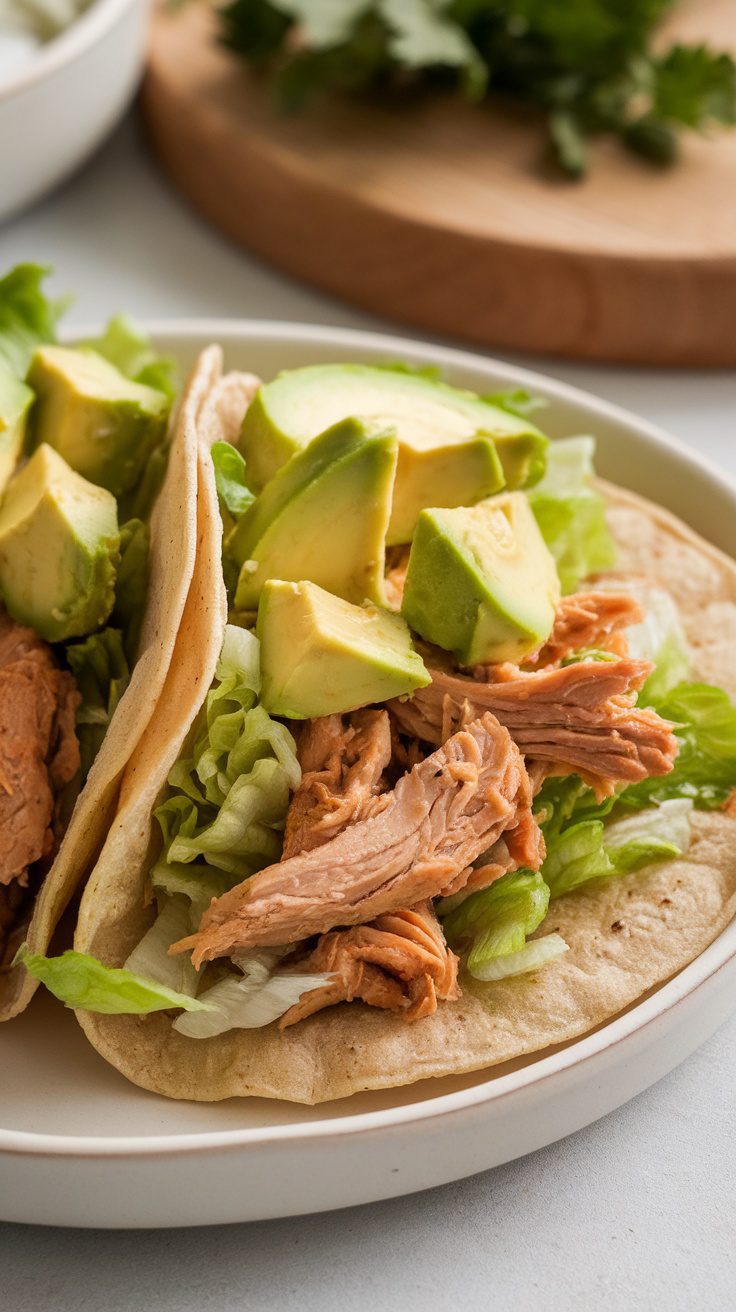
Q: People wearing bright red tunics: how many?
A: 0